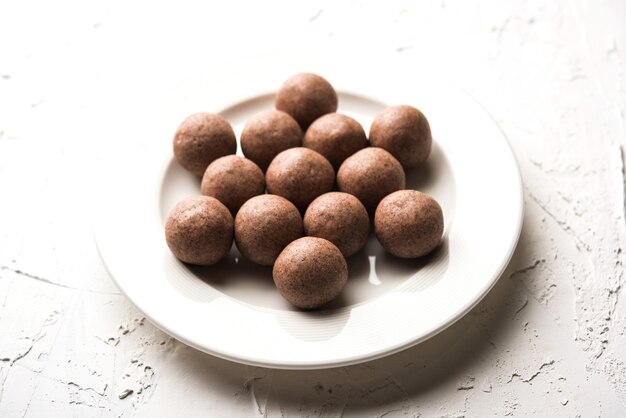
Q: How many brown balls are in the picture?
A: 13